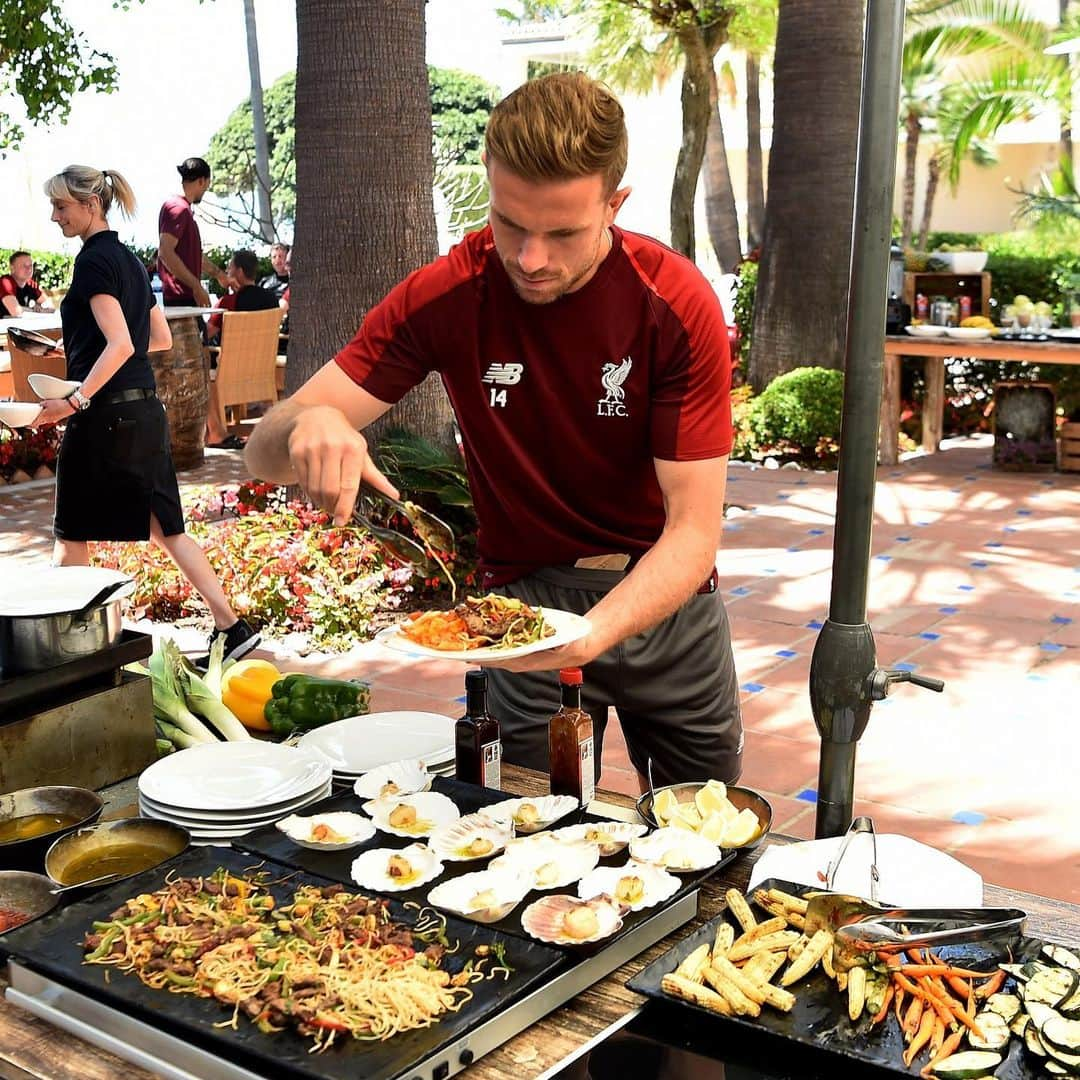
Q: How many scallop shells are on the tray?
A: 12